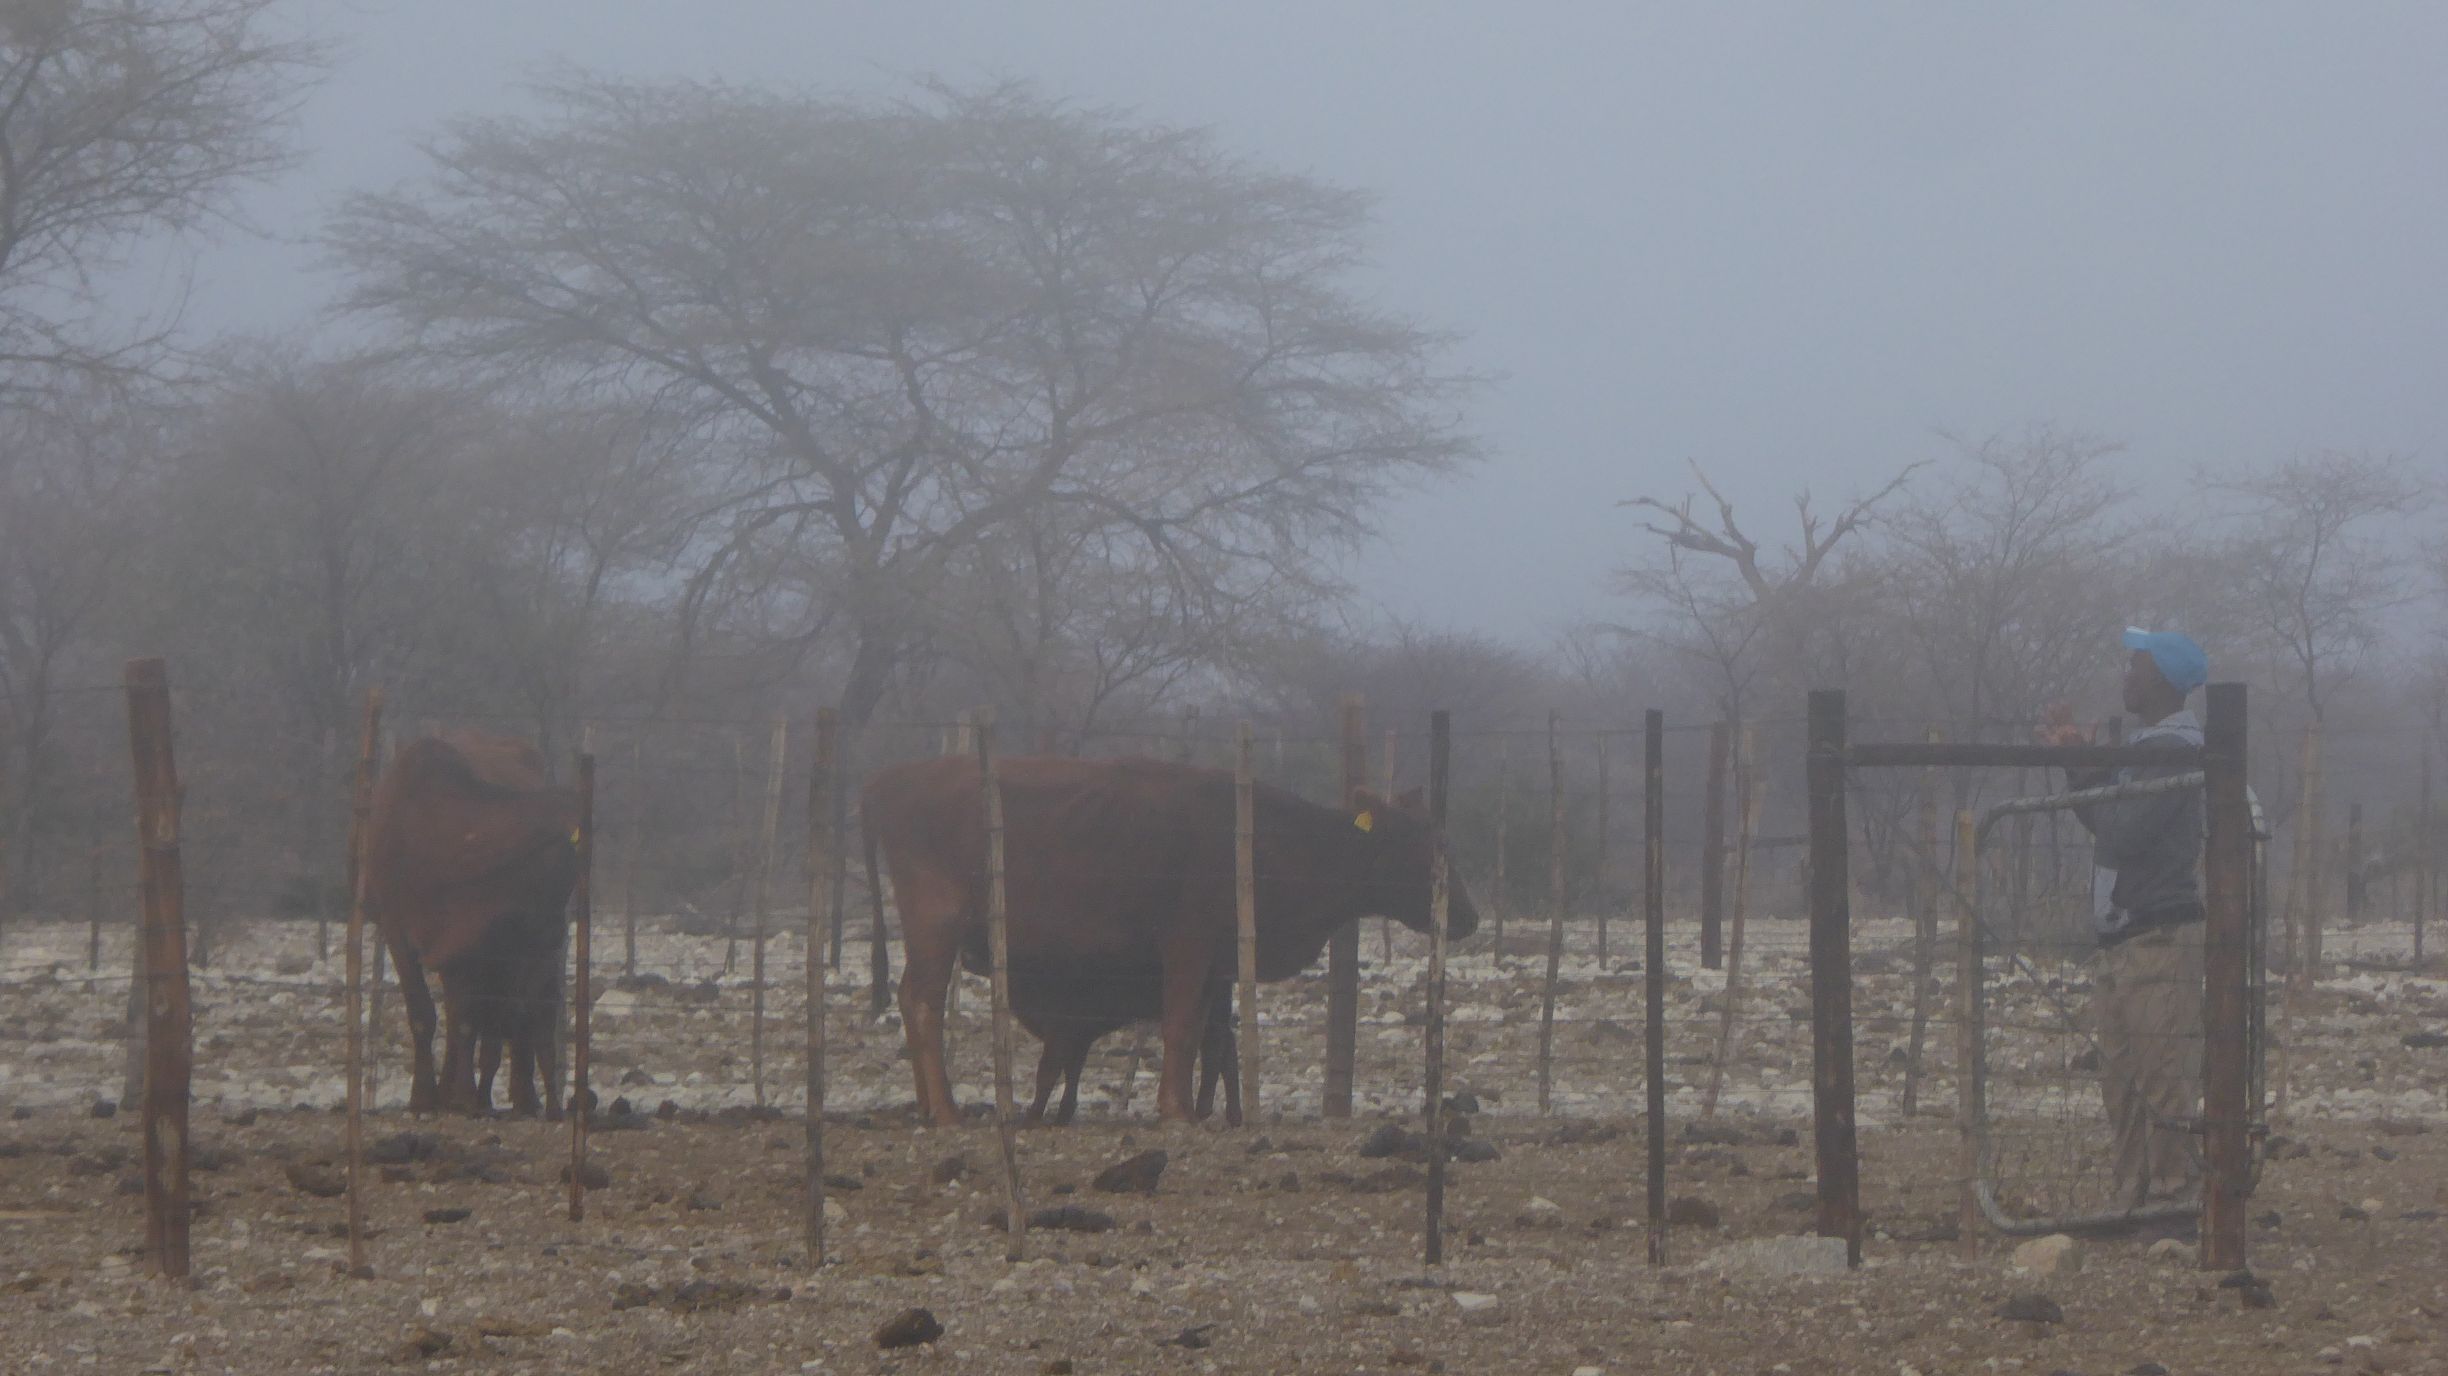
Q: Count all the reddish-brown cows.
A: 2